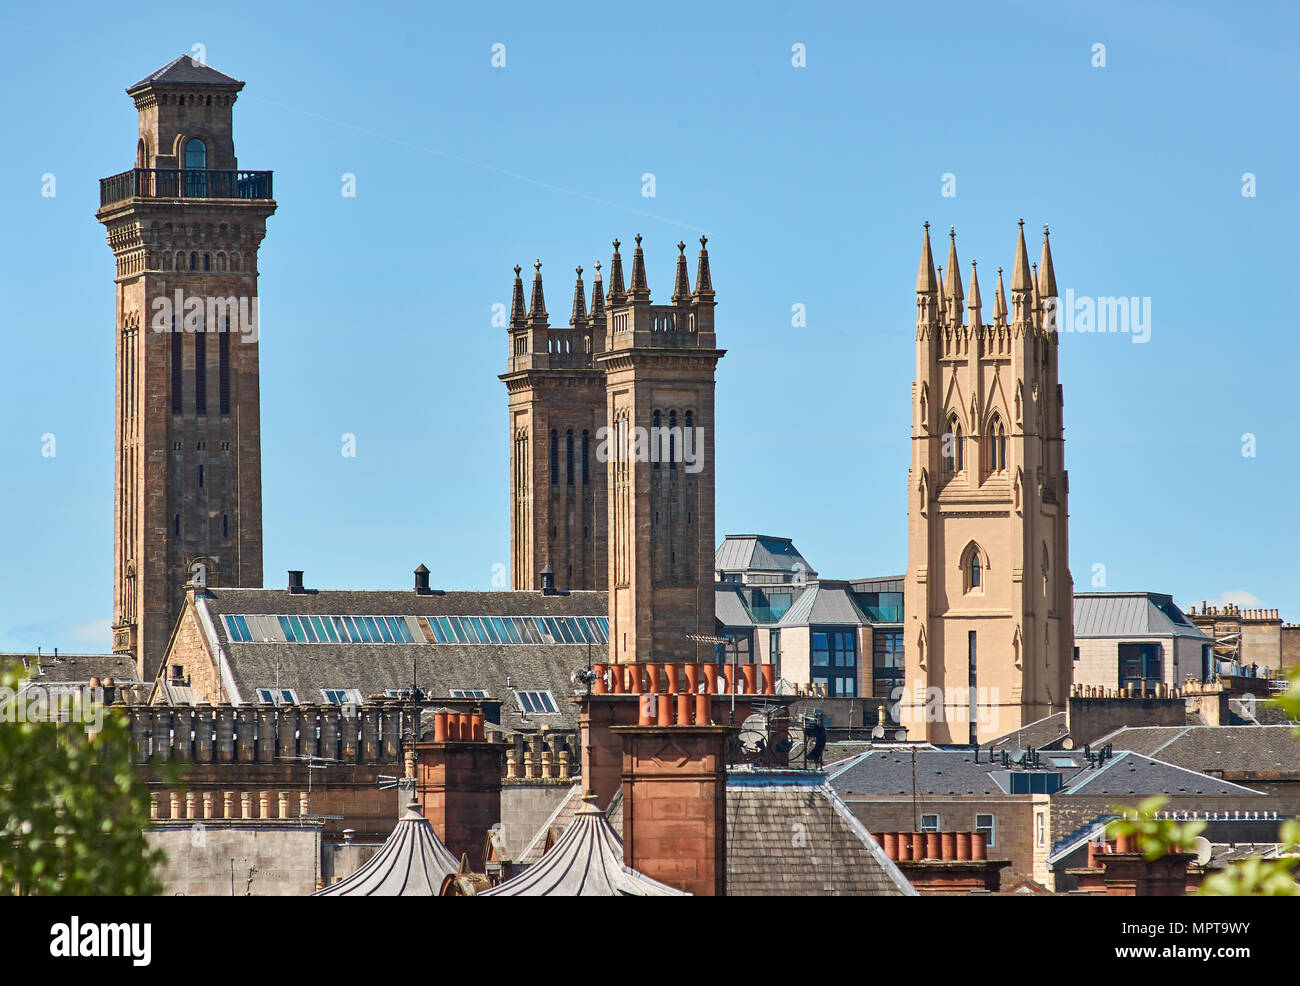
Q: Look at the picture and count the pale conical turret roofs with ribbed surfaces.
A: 2